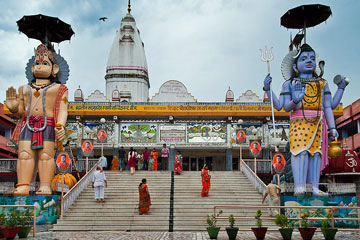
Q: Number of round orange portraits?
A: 6